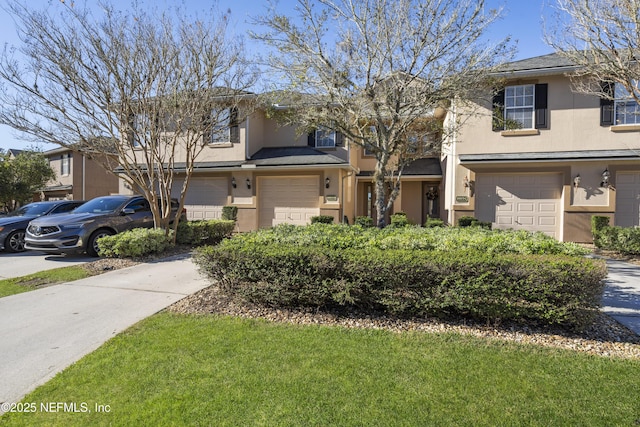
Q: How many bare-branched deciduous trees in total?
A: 3